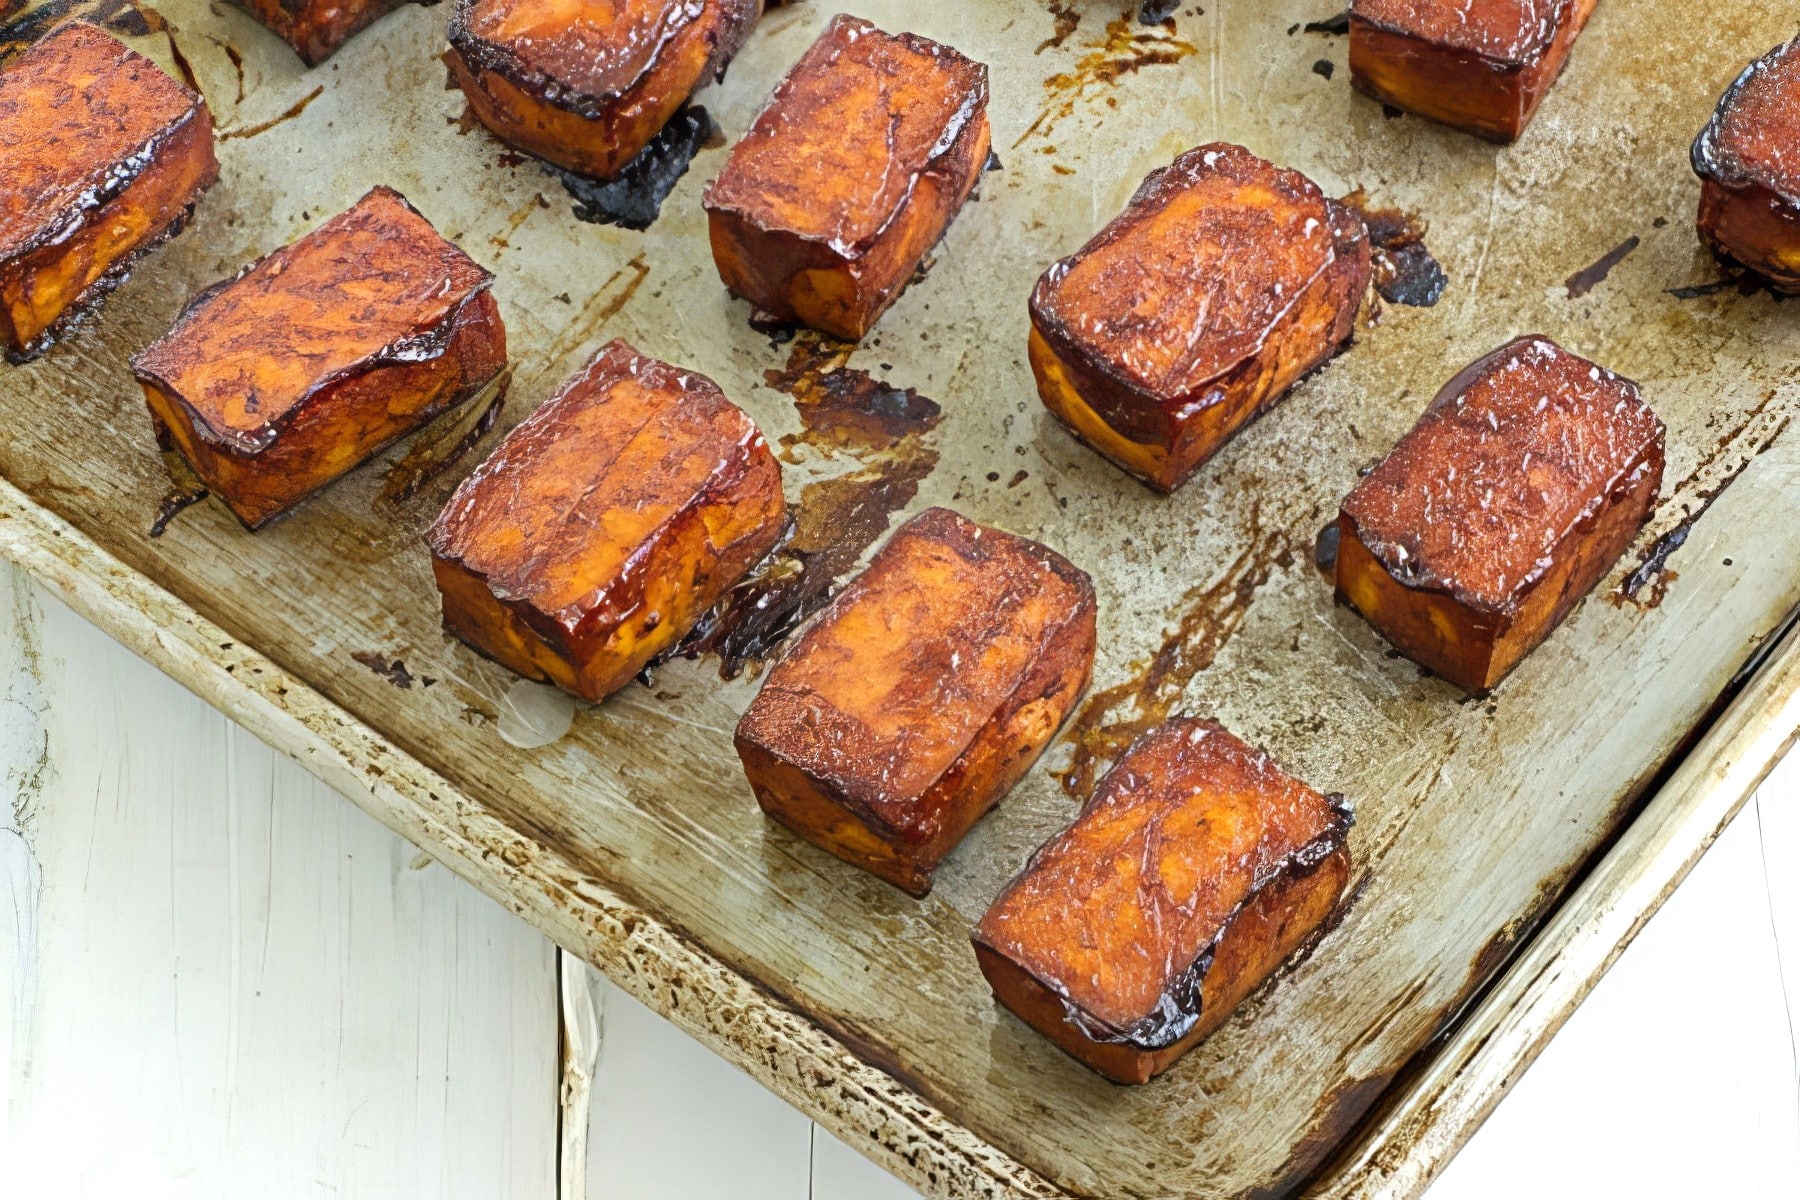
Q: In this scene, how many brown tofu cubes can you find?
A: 12